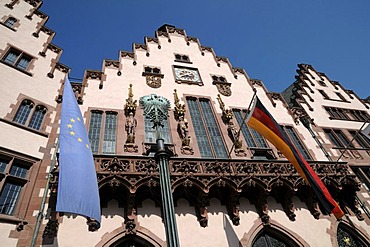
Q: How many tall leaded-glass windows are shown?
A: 5